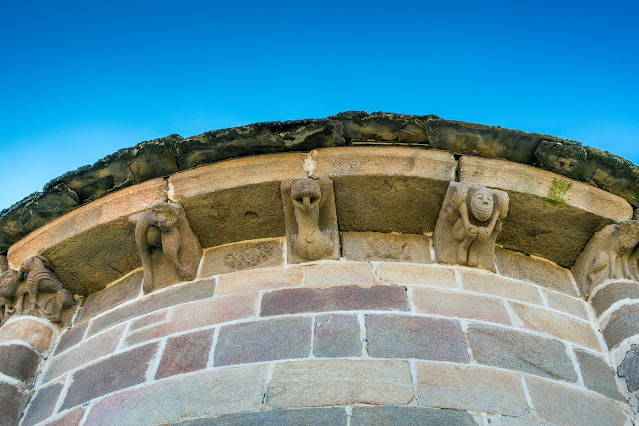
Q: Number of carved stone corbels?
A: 5